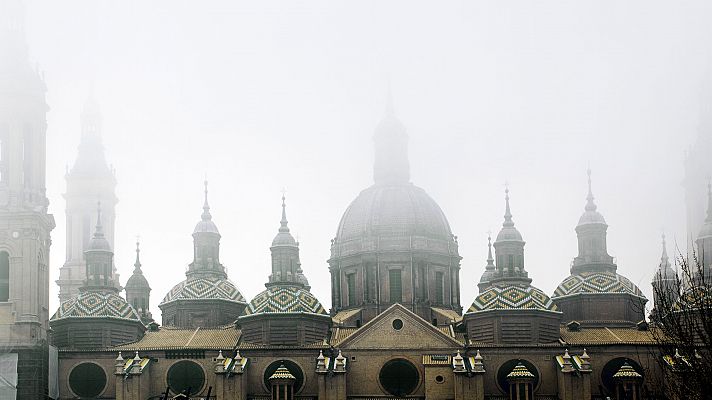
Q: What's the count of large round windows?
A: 6